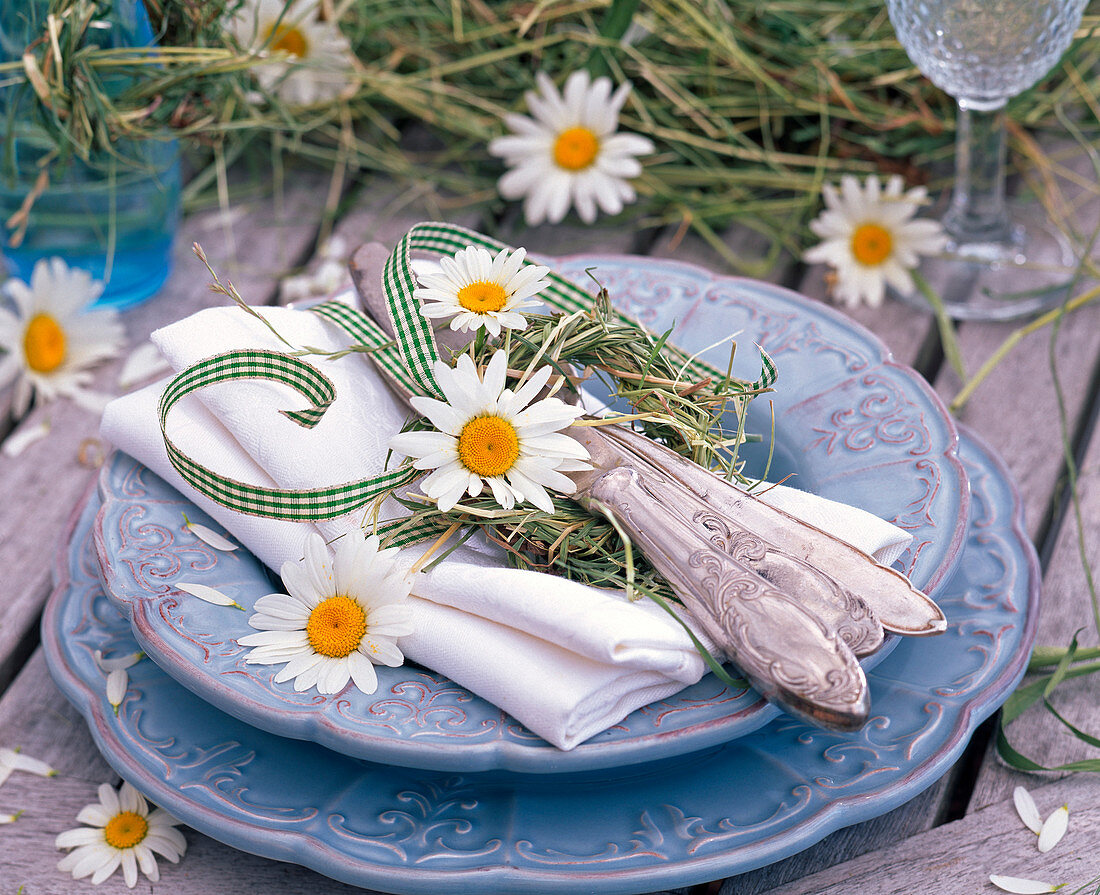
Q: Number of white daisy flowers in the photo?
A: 8